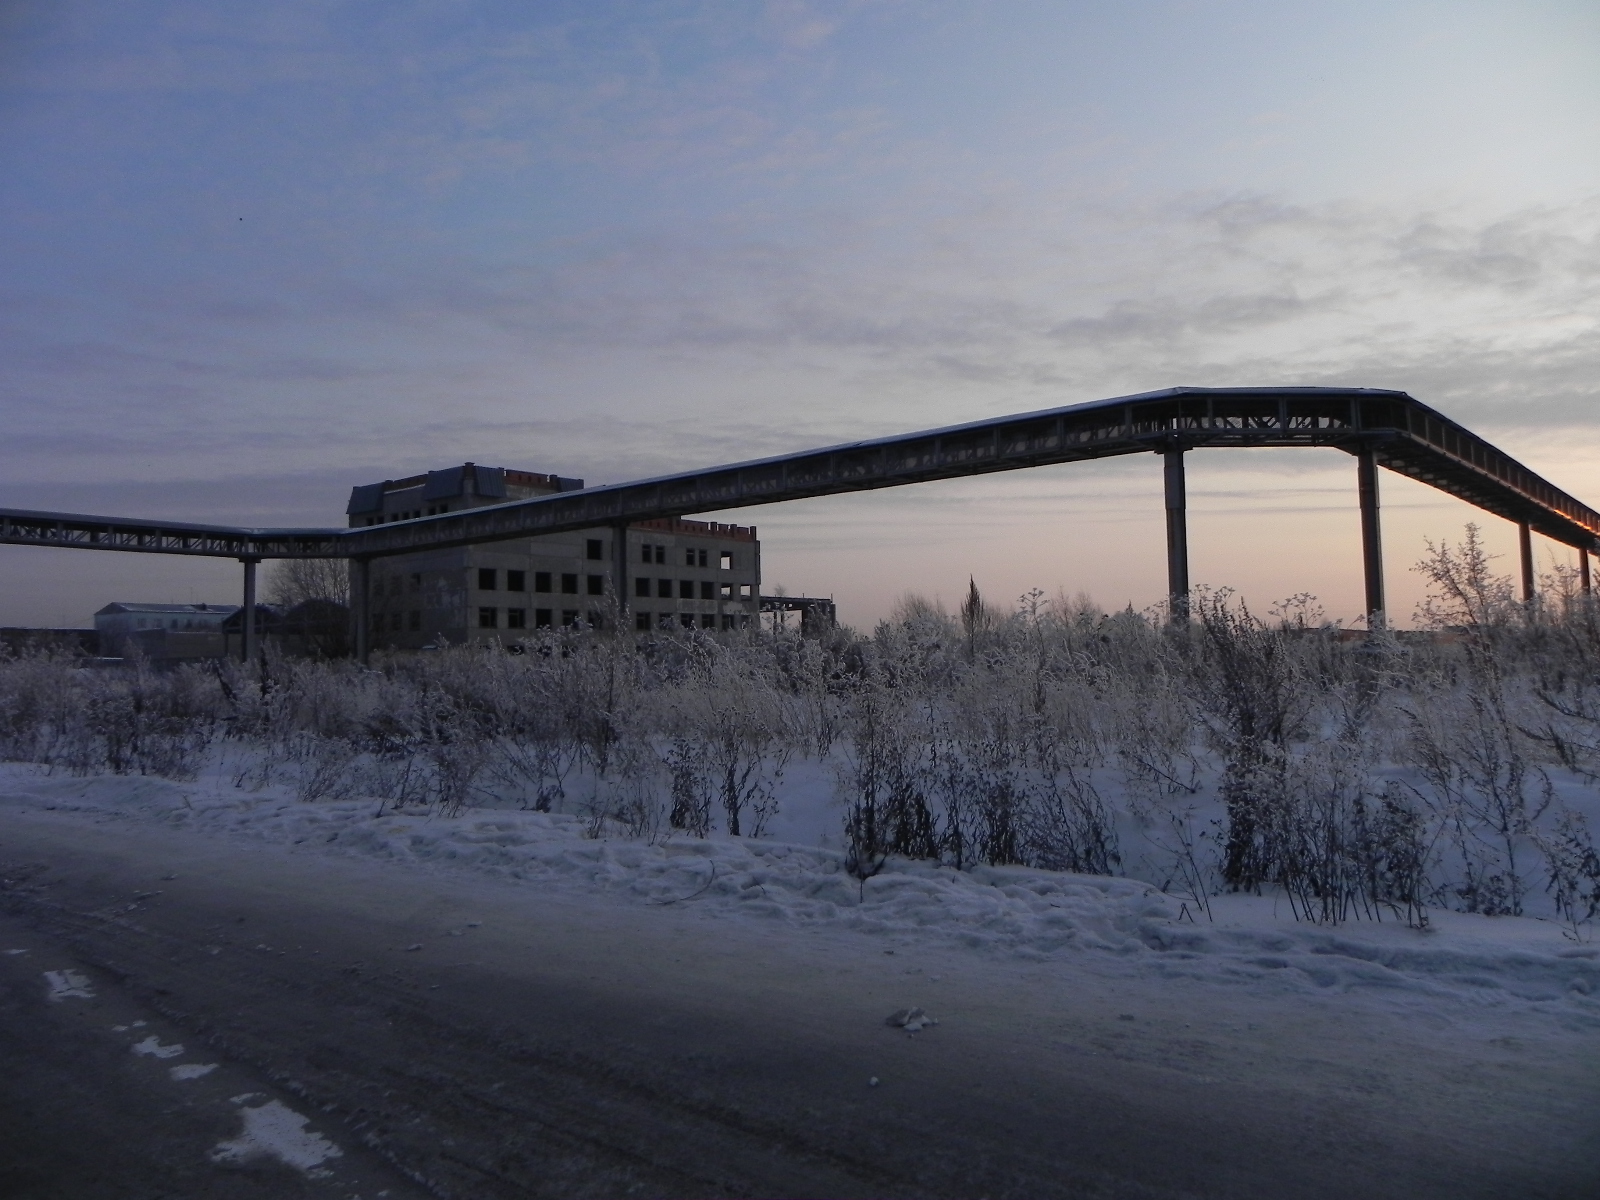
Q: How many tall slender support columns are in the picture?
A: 7